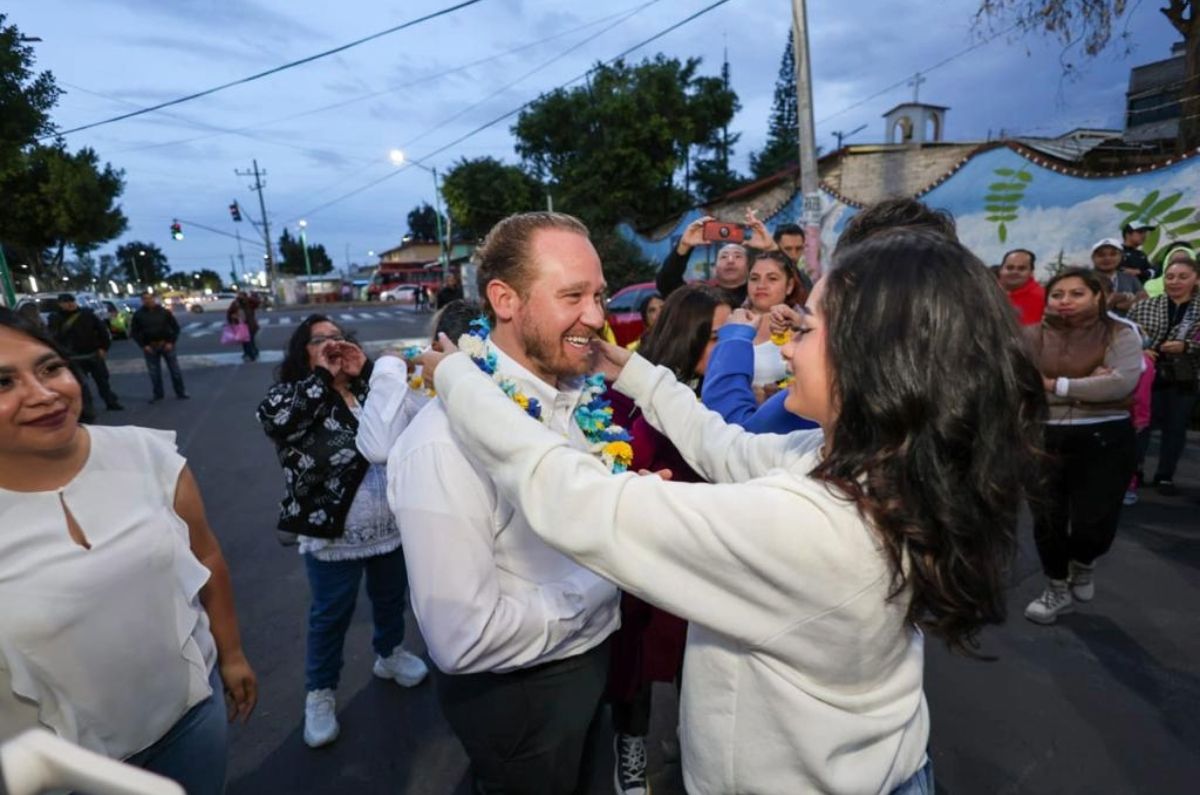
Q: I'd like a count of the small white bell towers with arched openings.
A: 1